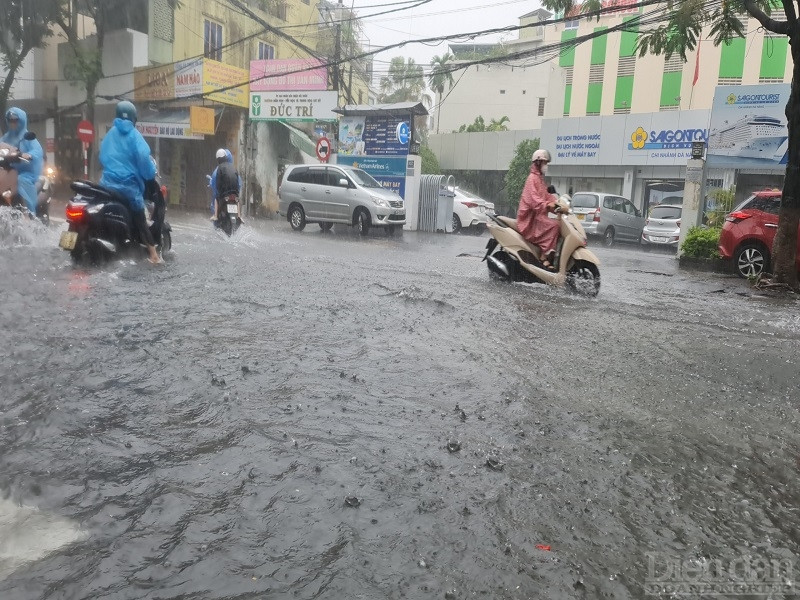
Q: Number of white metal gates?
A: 1